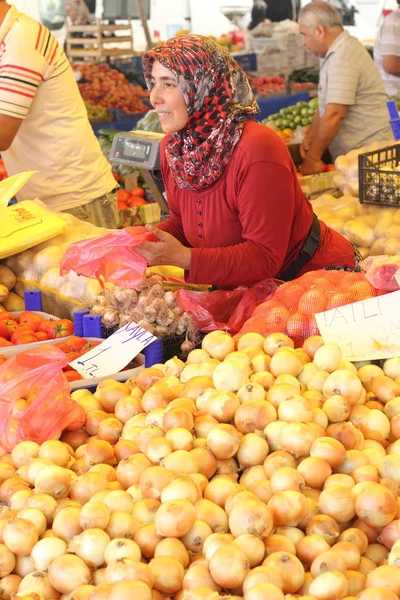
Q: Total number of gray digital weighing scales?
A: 1